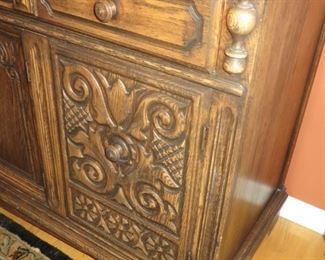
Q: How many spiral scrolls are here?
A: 4